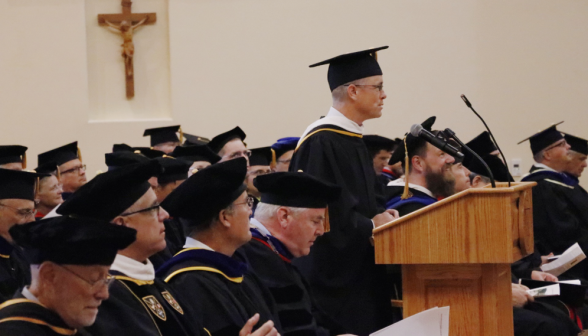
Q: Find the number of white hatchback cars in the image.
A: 0